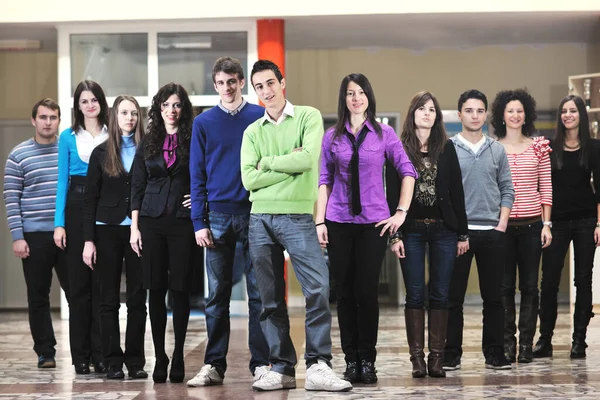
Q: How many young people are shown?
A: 11